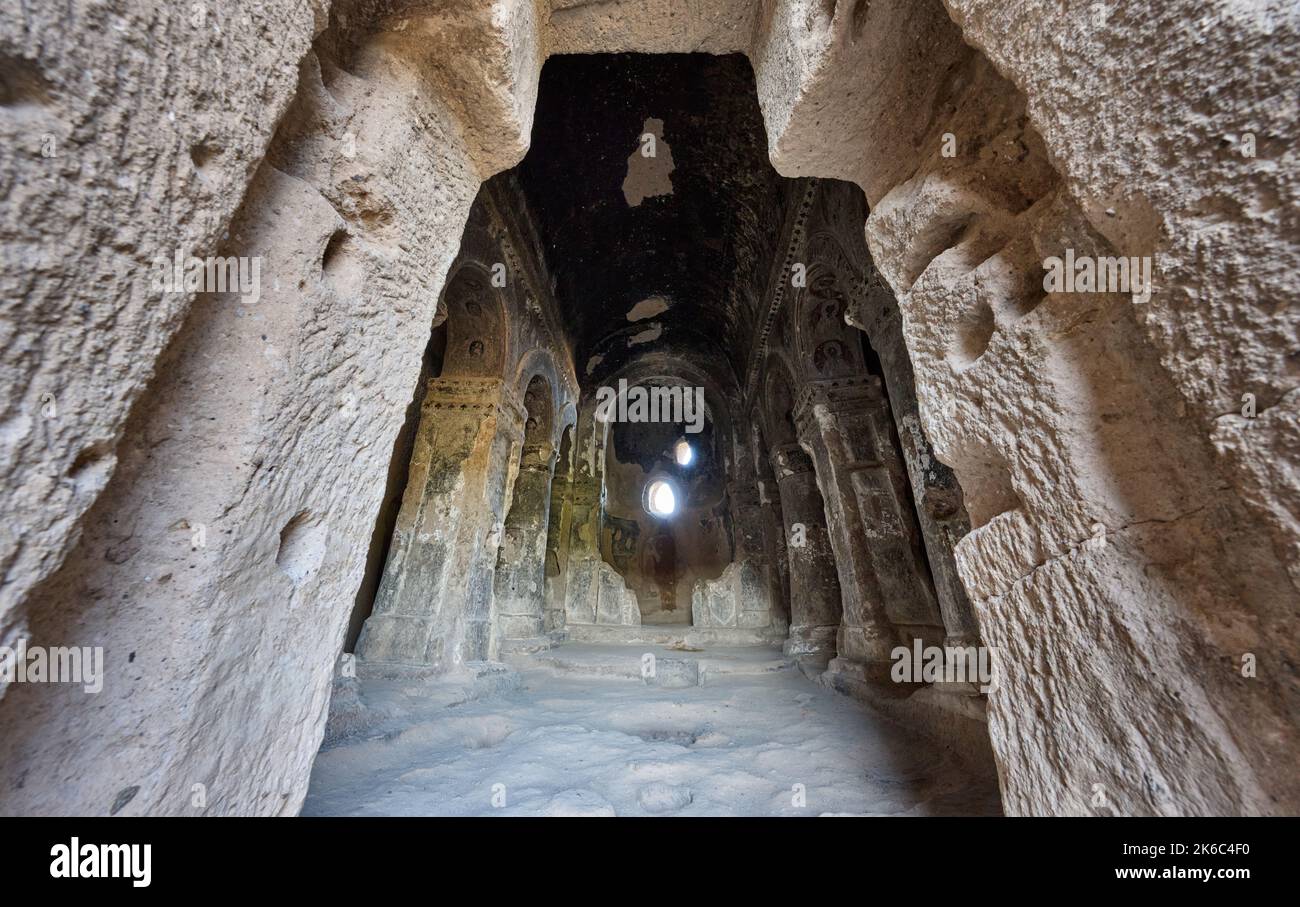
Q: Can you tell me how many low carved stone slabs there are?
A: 2